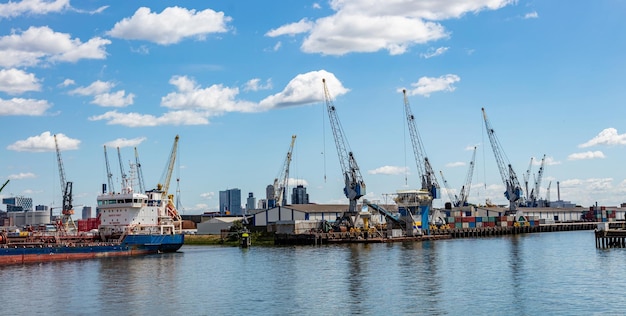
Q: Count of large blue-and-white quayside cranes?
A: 3